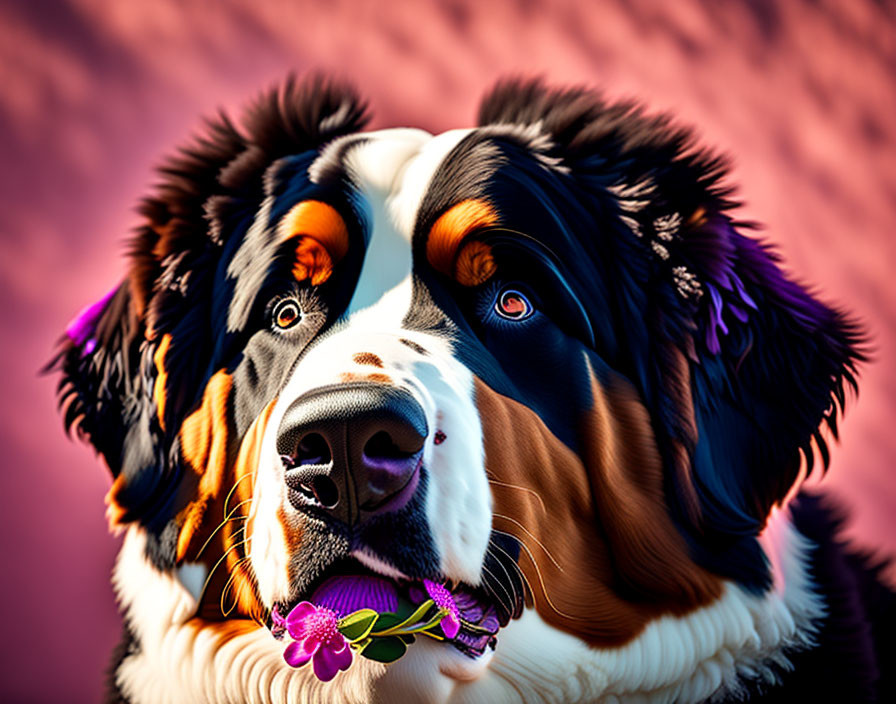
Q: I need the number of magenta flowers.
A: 2